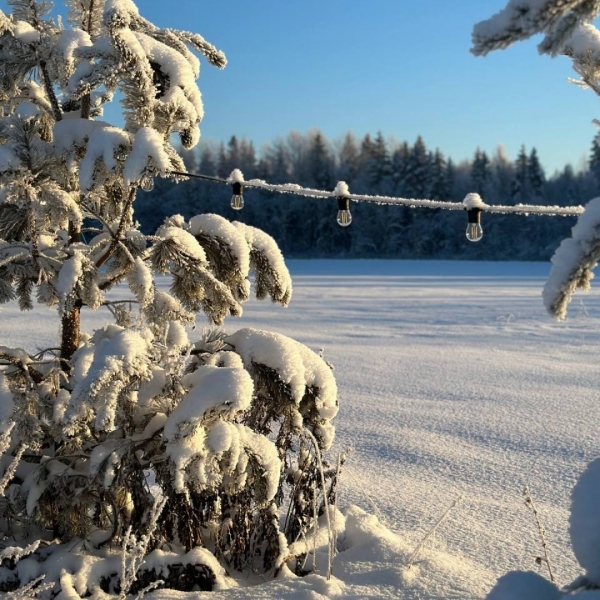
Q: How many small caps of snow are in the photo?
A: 3